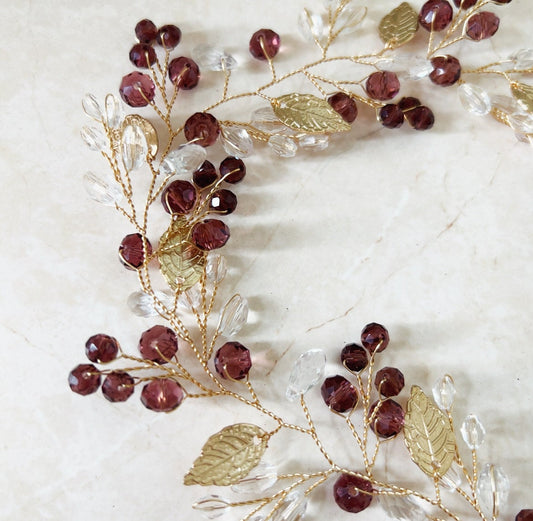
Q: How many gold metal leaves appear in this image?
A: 7